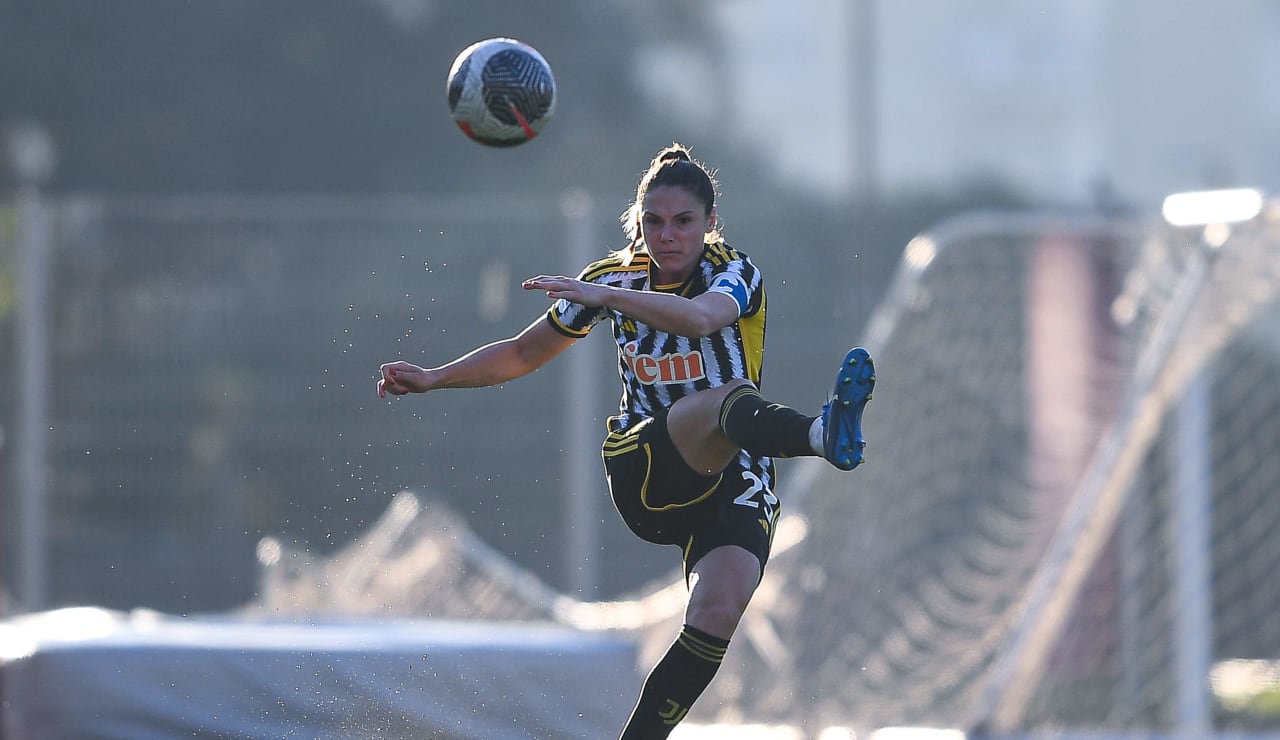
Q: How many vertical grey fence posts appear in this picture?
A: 2